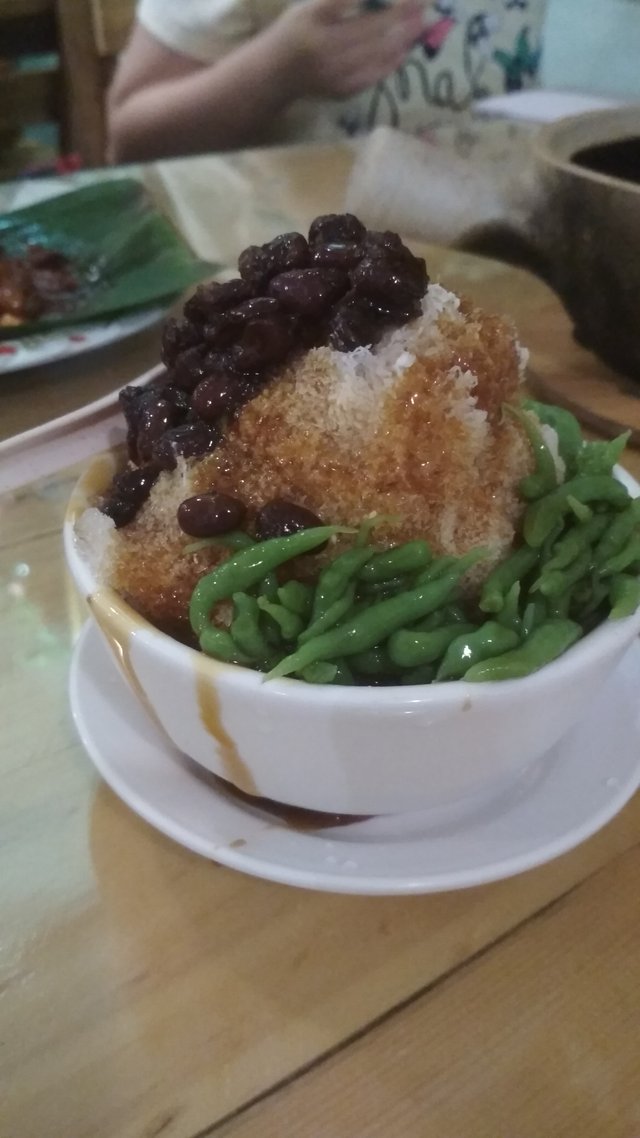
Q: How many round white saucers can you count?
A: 1